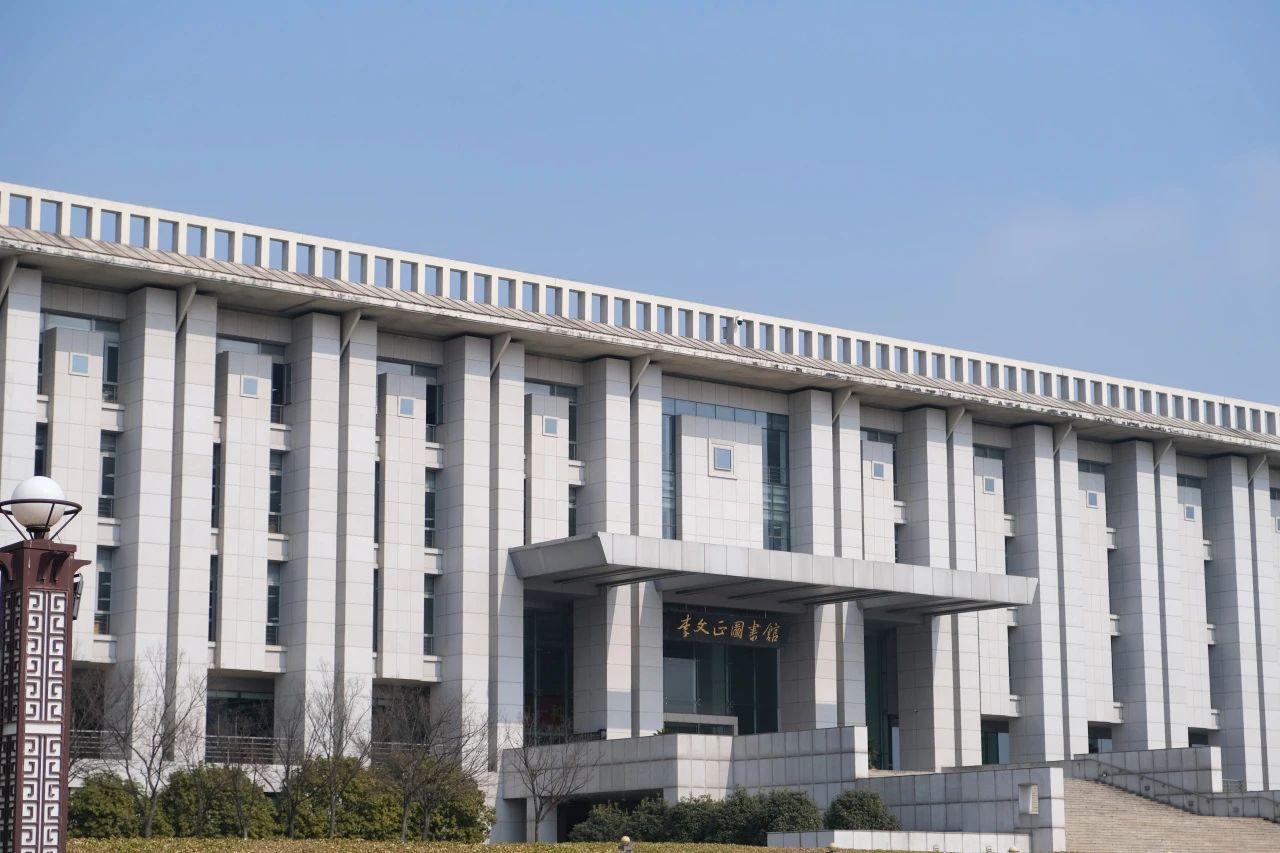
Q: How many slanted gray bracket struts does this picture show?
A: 10